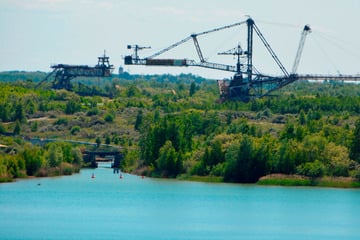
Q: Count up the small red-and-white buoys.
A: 3